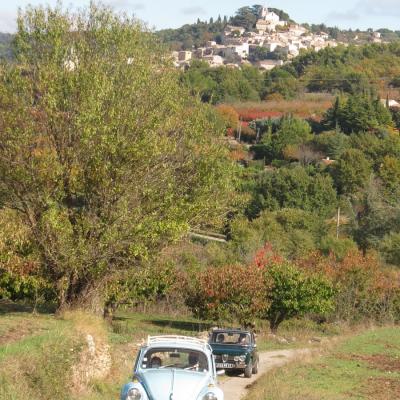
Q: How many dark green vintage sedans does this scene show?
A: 1